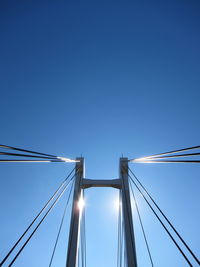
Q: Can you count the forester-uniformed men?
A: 0